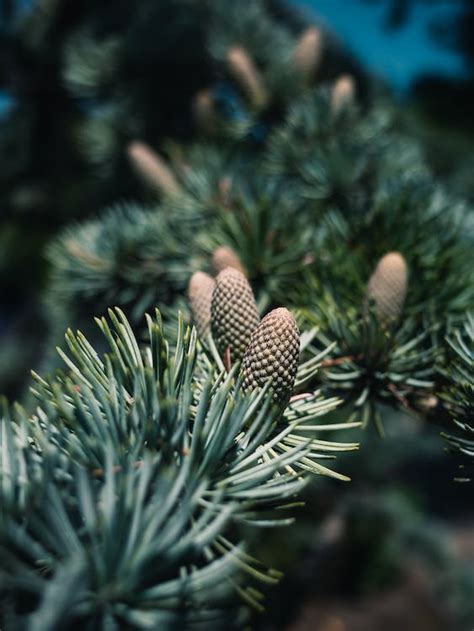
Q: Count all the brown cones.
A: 10